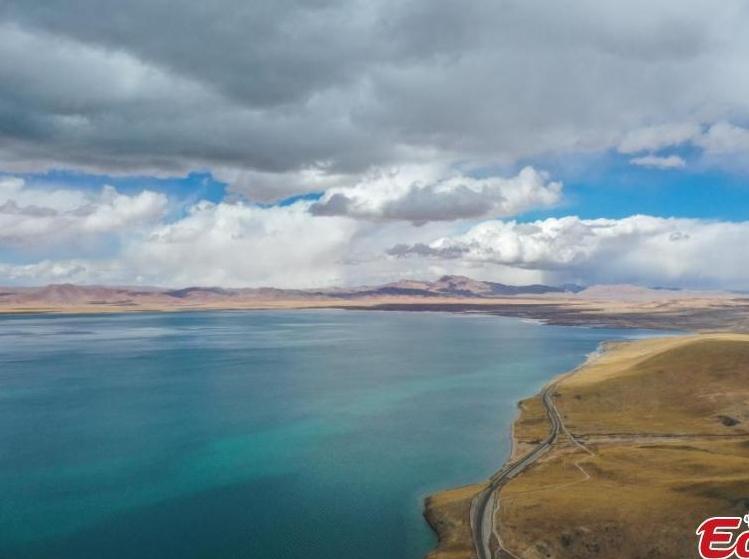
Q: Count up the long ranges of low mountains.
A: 1